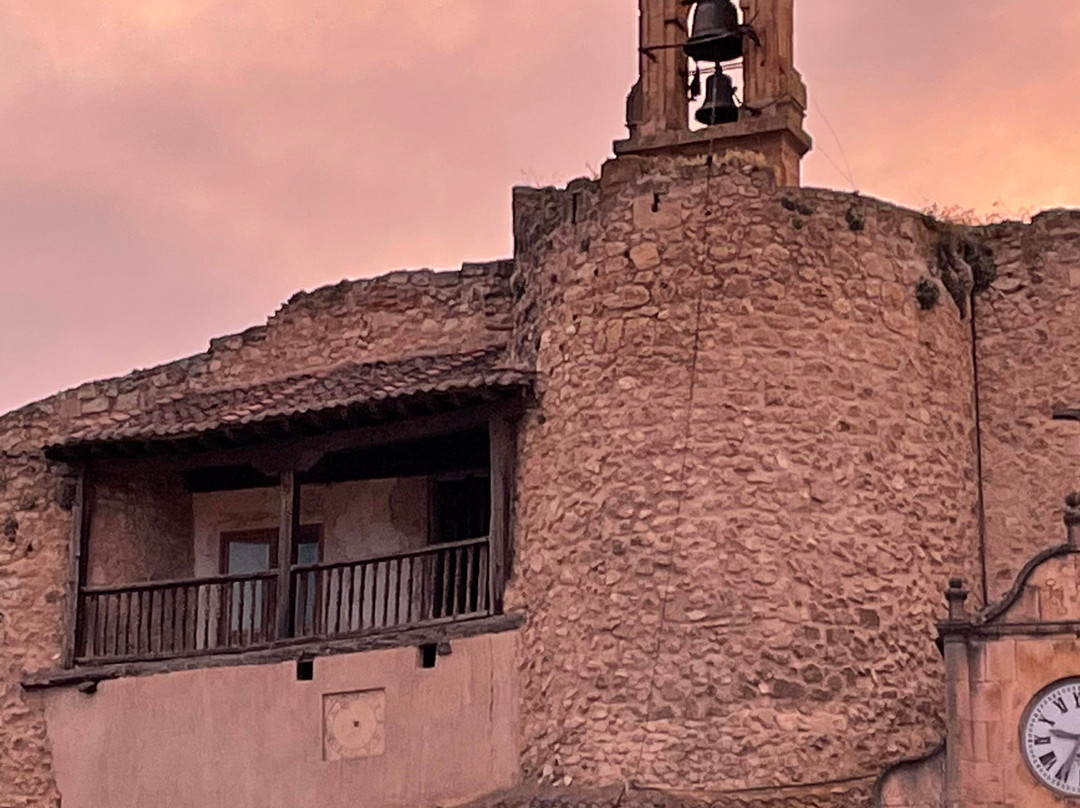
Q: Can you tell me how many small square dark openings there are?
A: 2